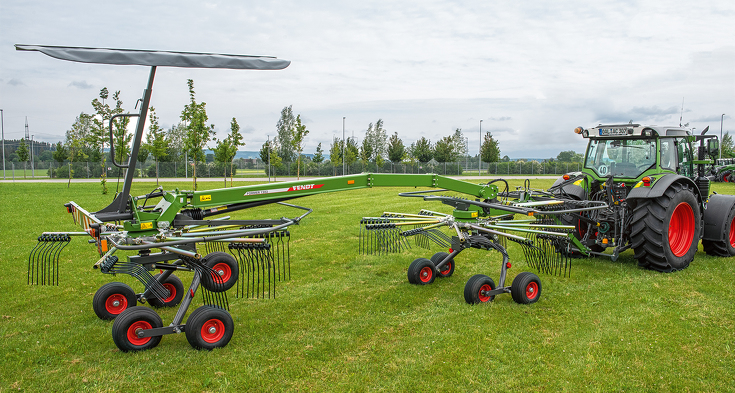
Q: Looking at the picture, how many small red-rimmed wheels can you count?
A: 9